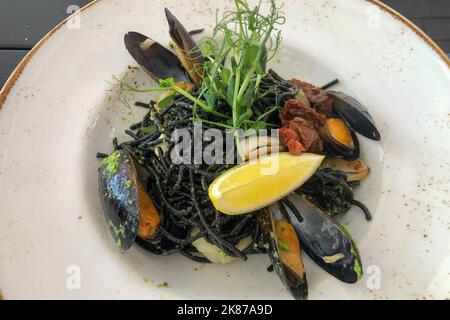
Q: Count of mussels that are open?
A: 4